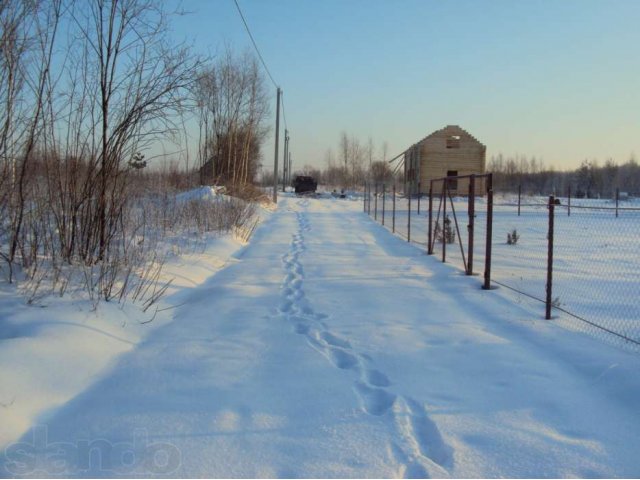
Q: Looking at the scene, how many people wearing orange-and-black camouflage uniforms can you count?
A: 0